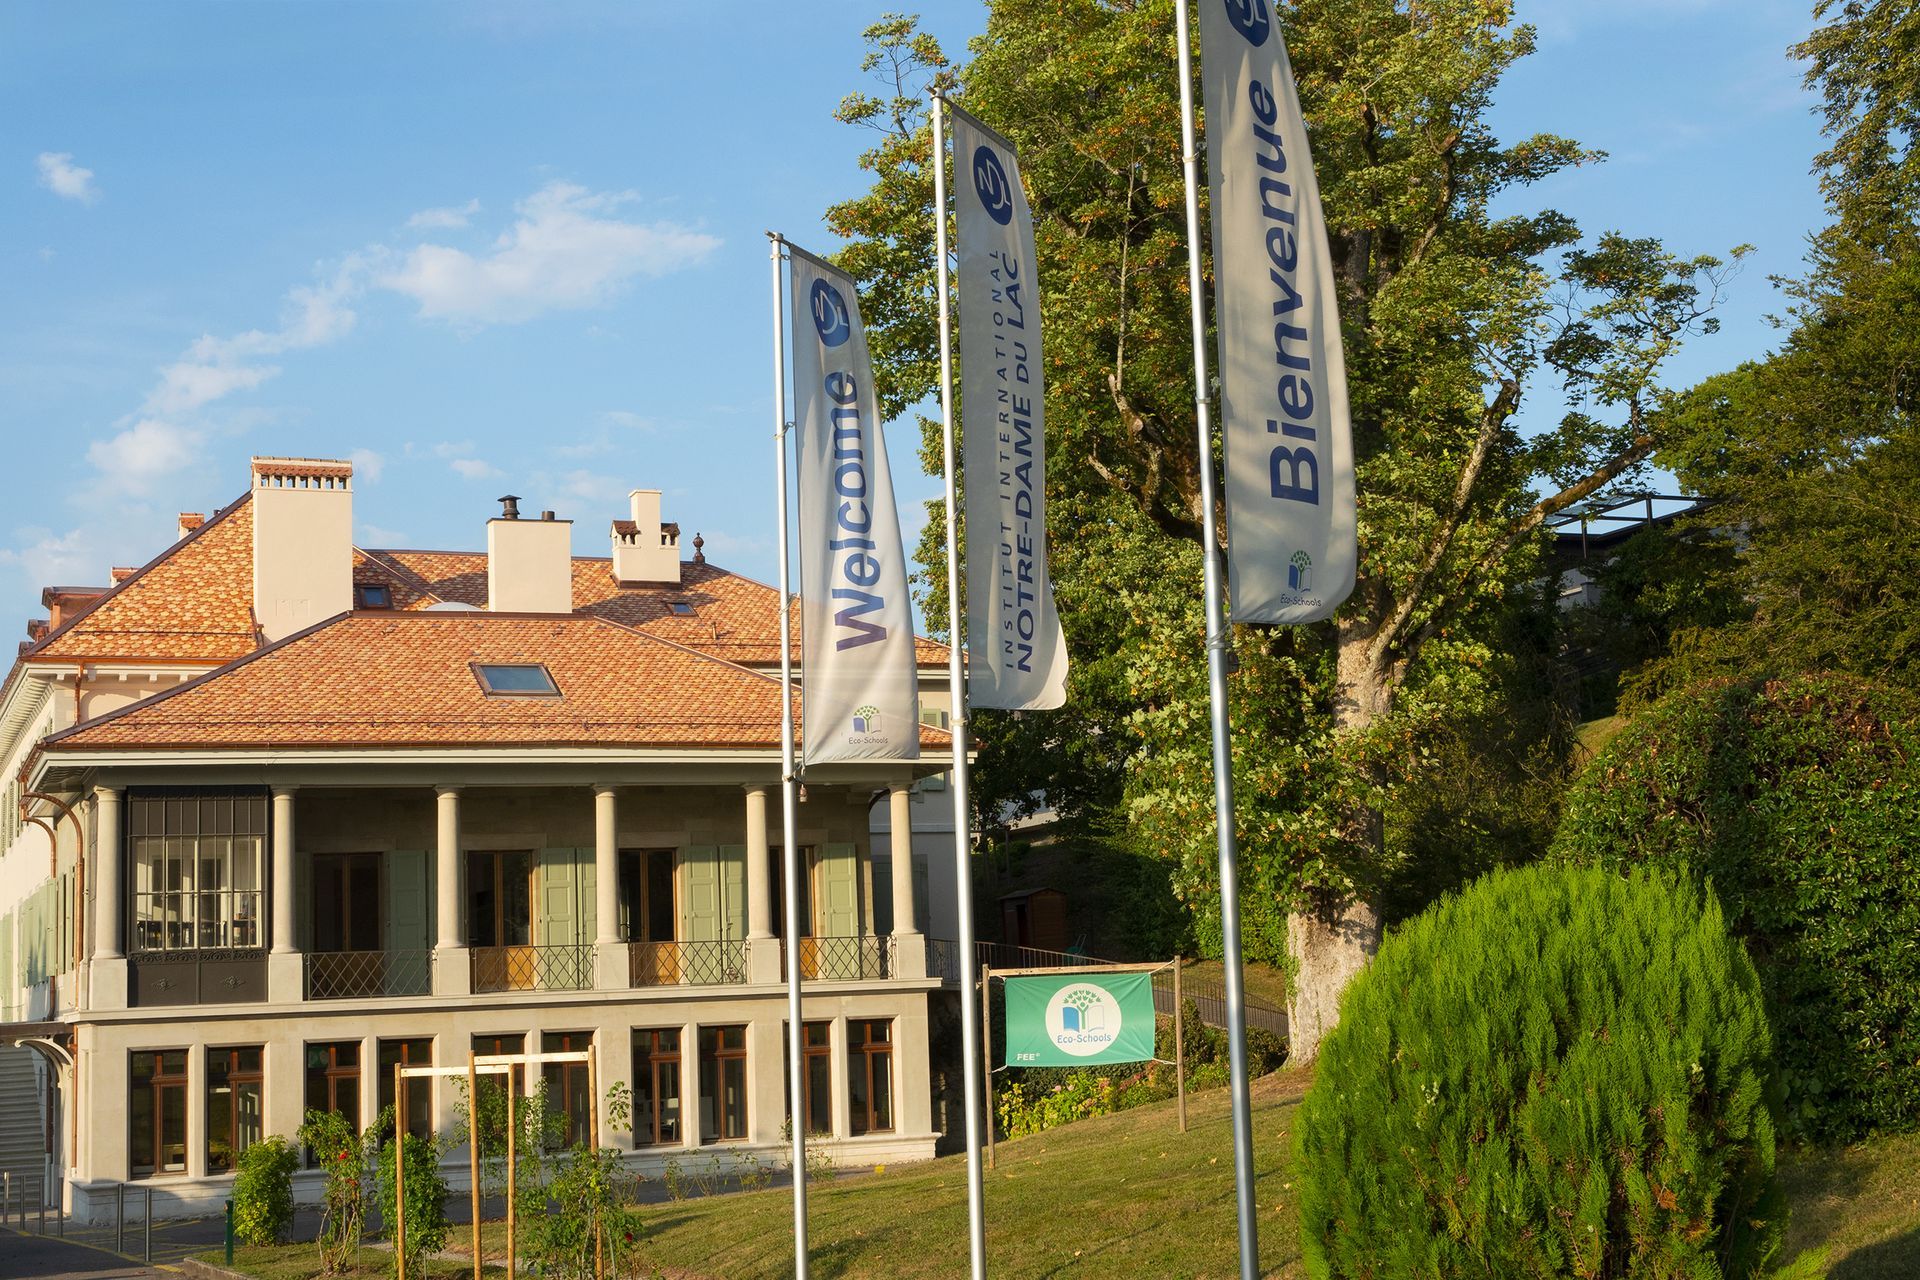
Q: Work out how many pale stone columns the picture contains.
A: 6